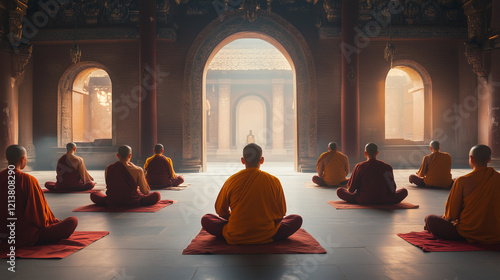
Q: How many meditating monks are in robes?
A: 9